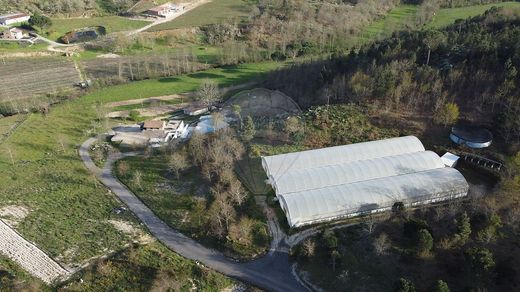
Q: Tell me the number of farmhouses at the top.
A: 3